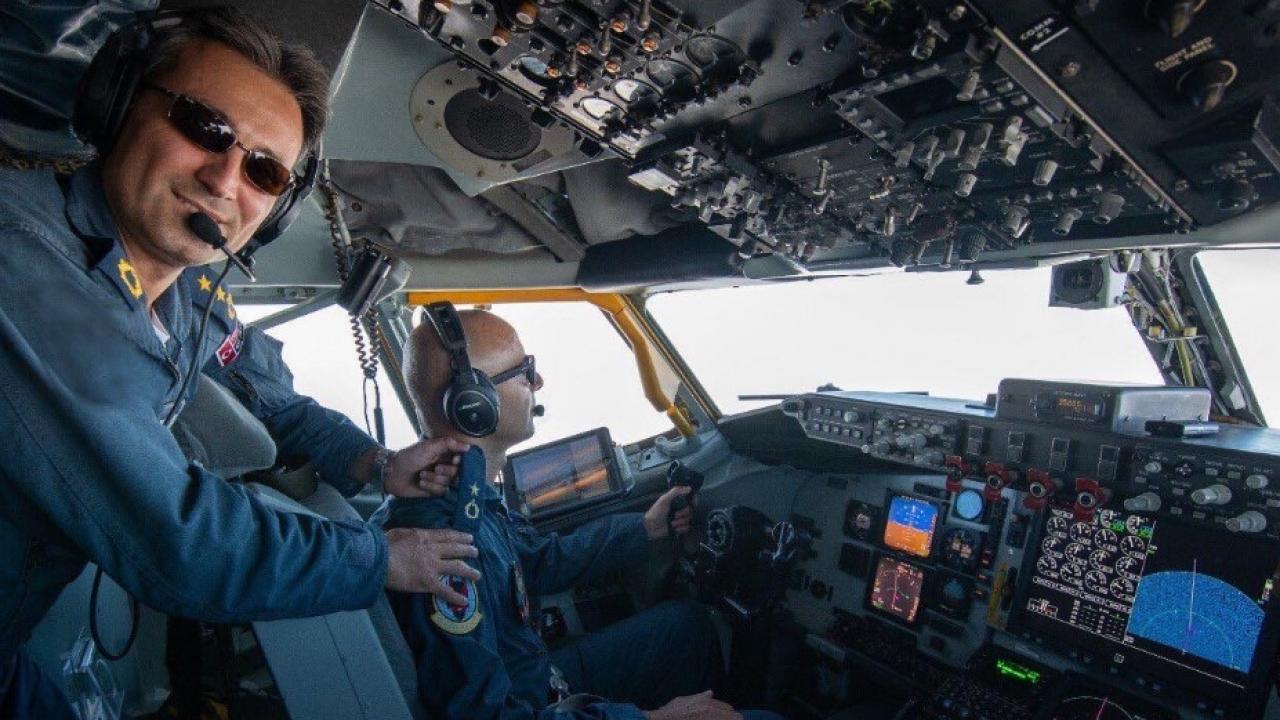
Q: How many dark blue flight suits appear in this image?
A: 2